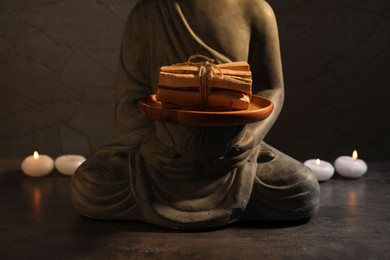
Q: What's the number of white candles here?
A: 4